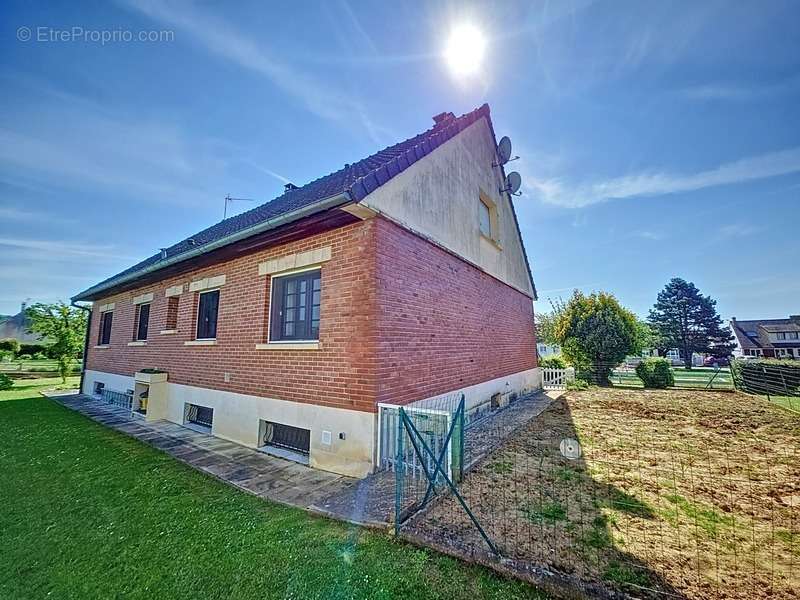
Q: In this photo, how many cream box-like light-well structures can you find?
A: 1